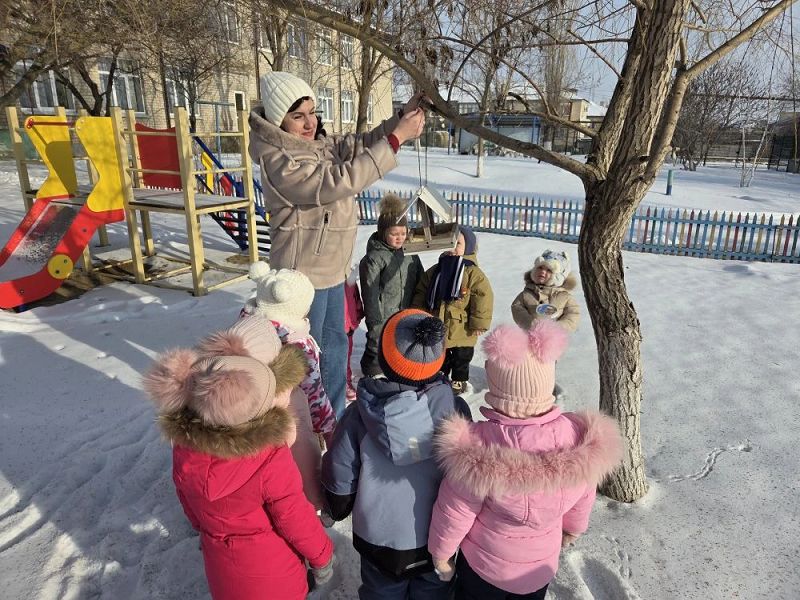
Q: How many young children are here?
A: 9